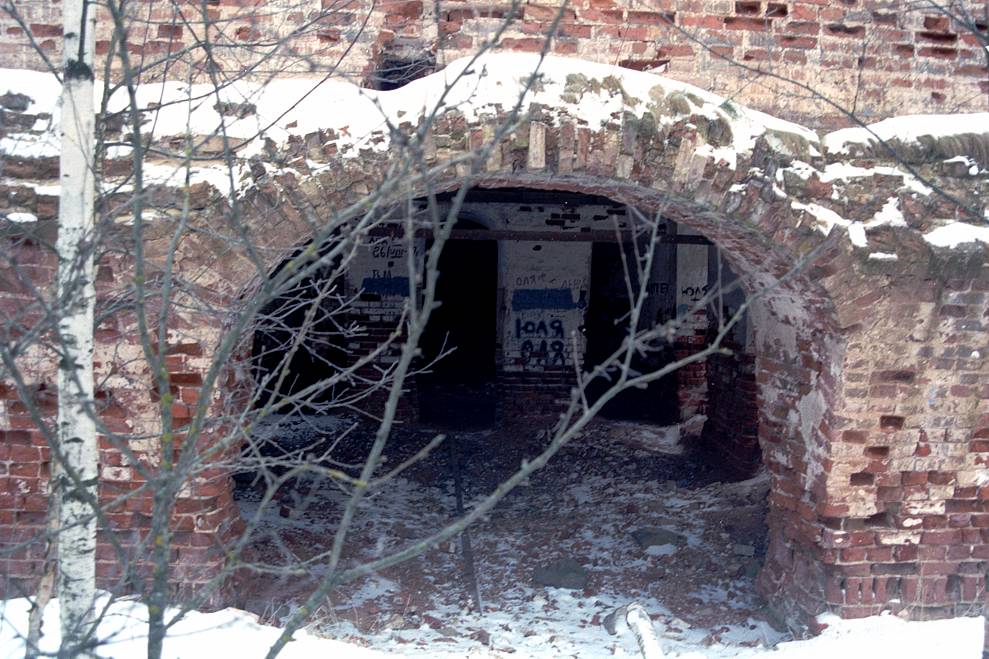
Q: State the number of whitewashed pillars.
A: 3